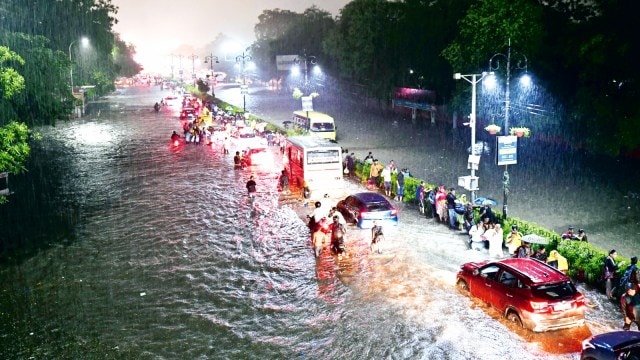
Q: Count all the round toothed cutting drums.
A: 0